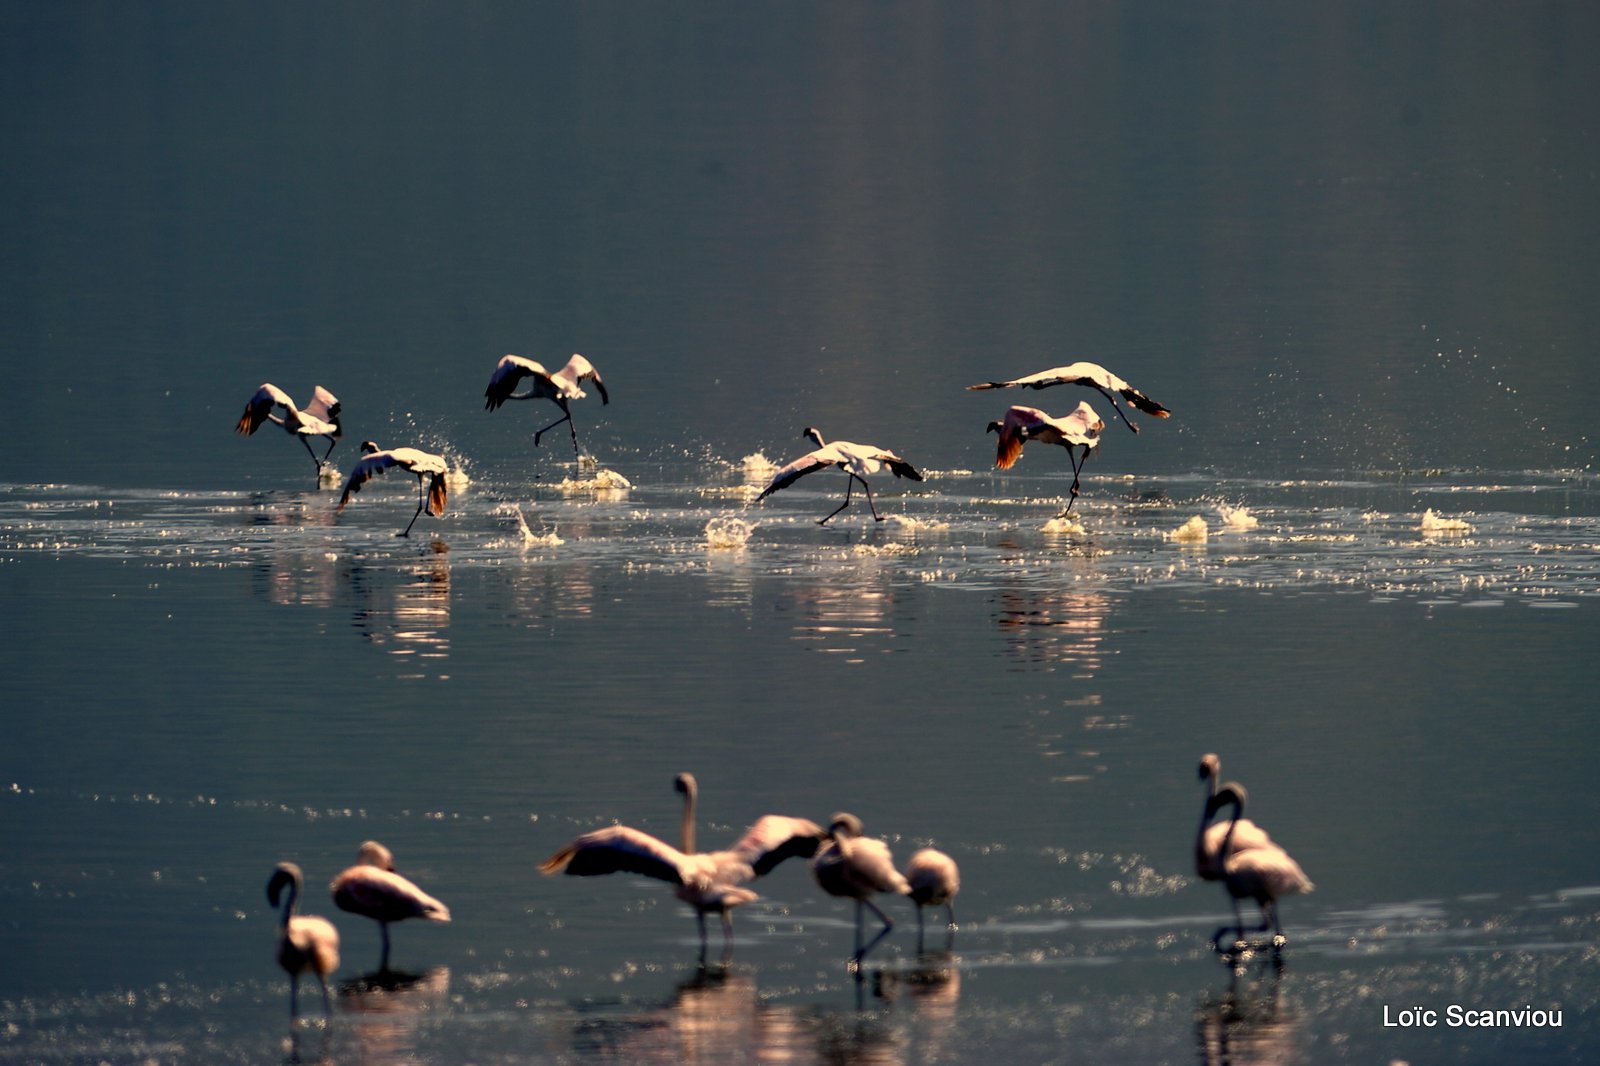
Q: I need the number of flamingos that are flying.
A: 6